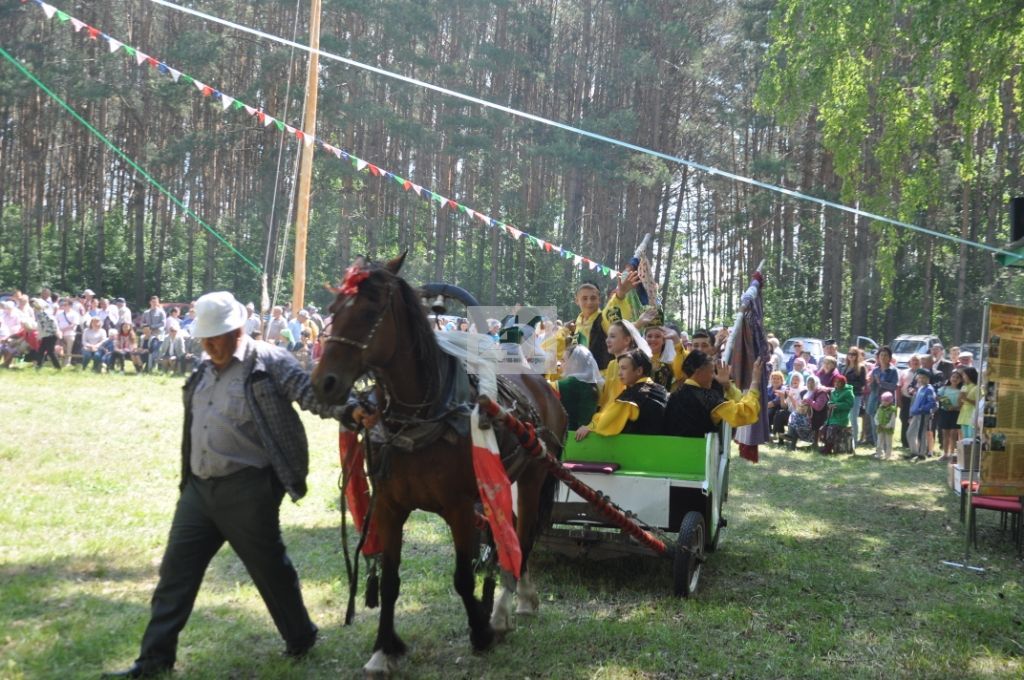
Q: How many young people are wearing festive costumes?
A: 7